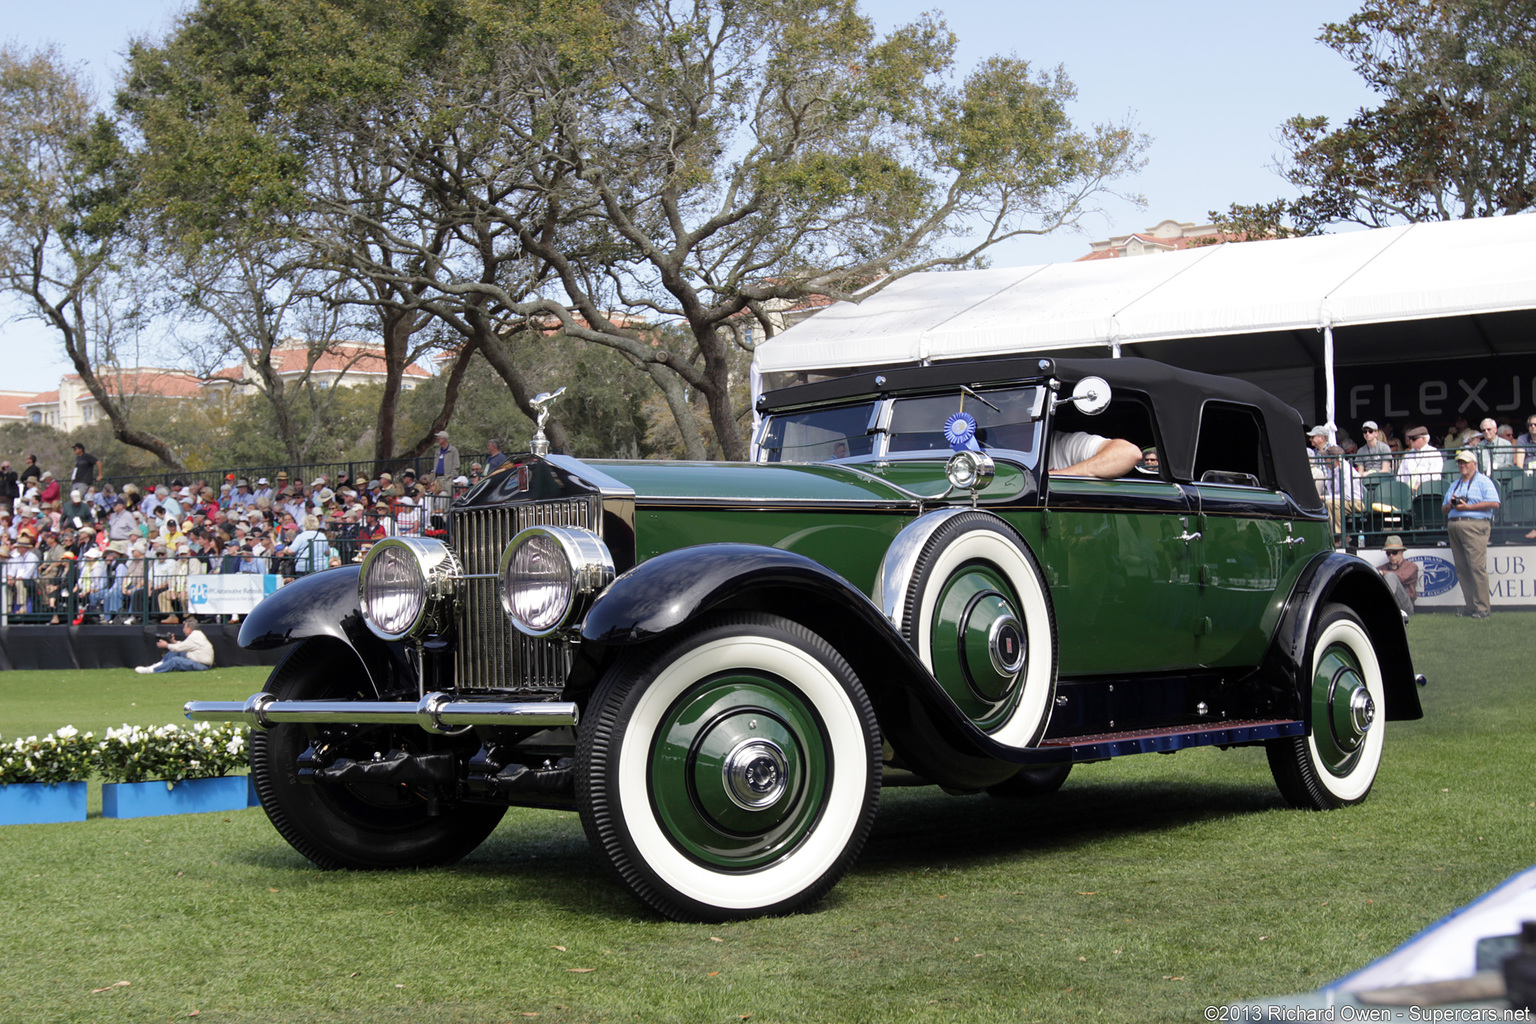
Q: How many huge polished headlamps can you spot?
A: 2